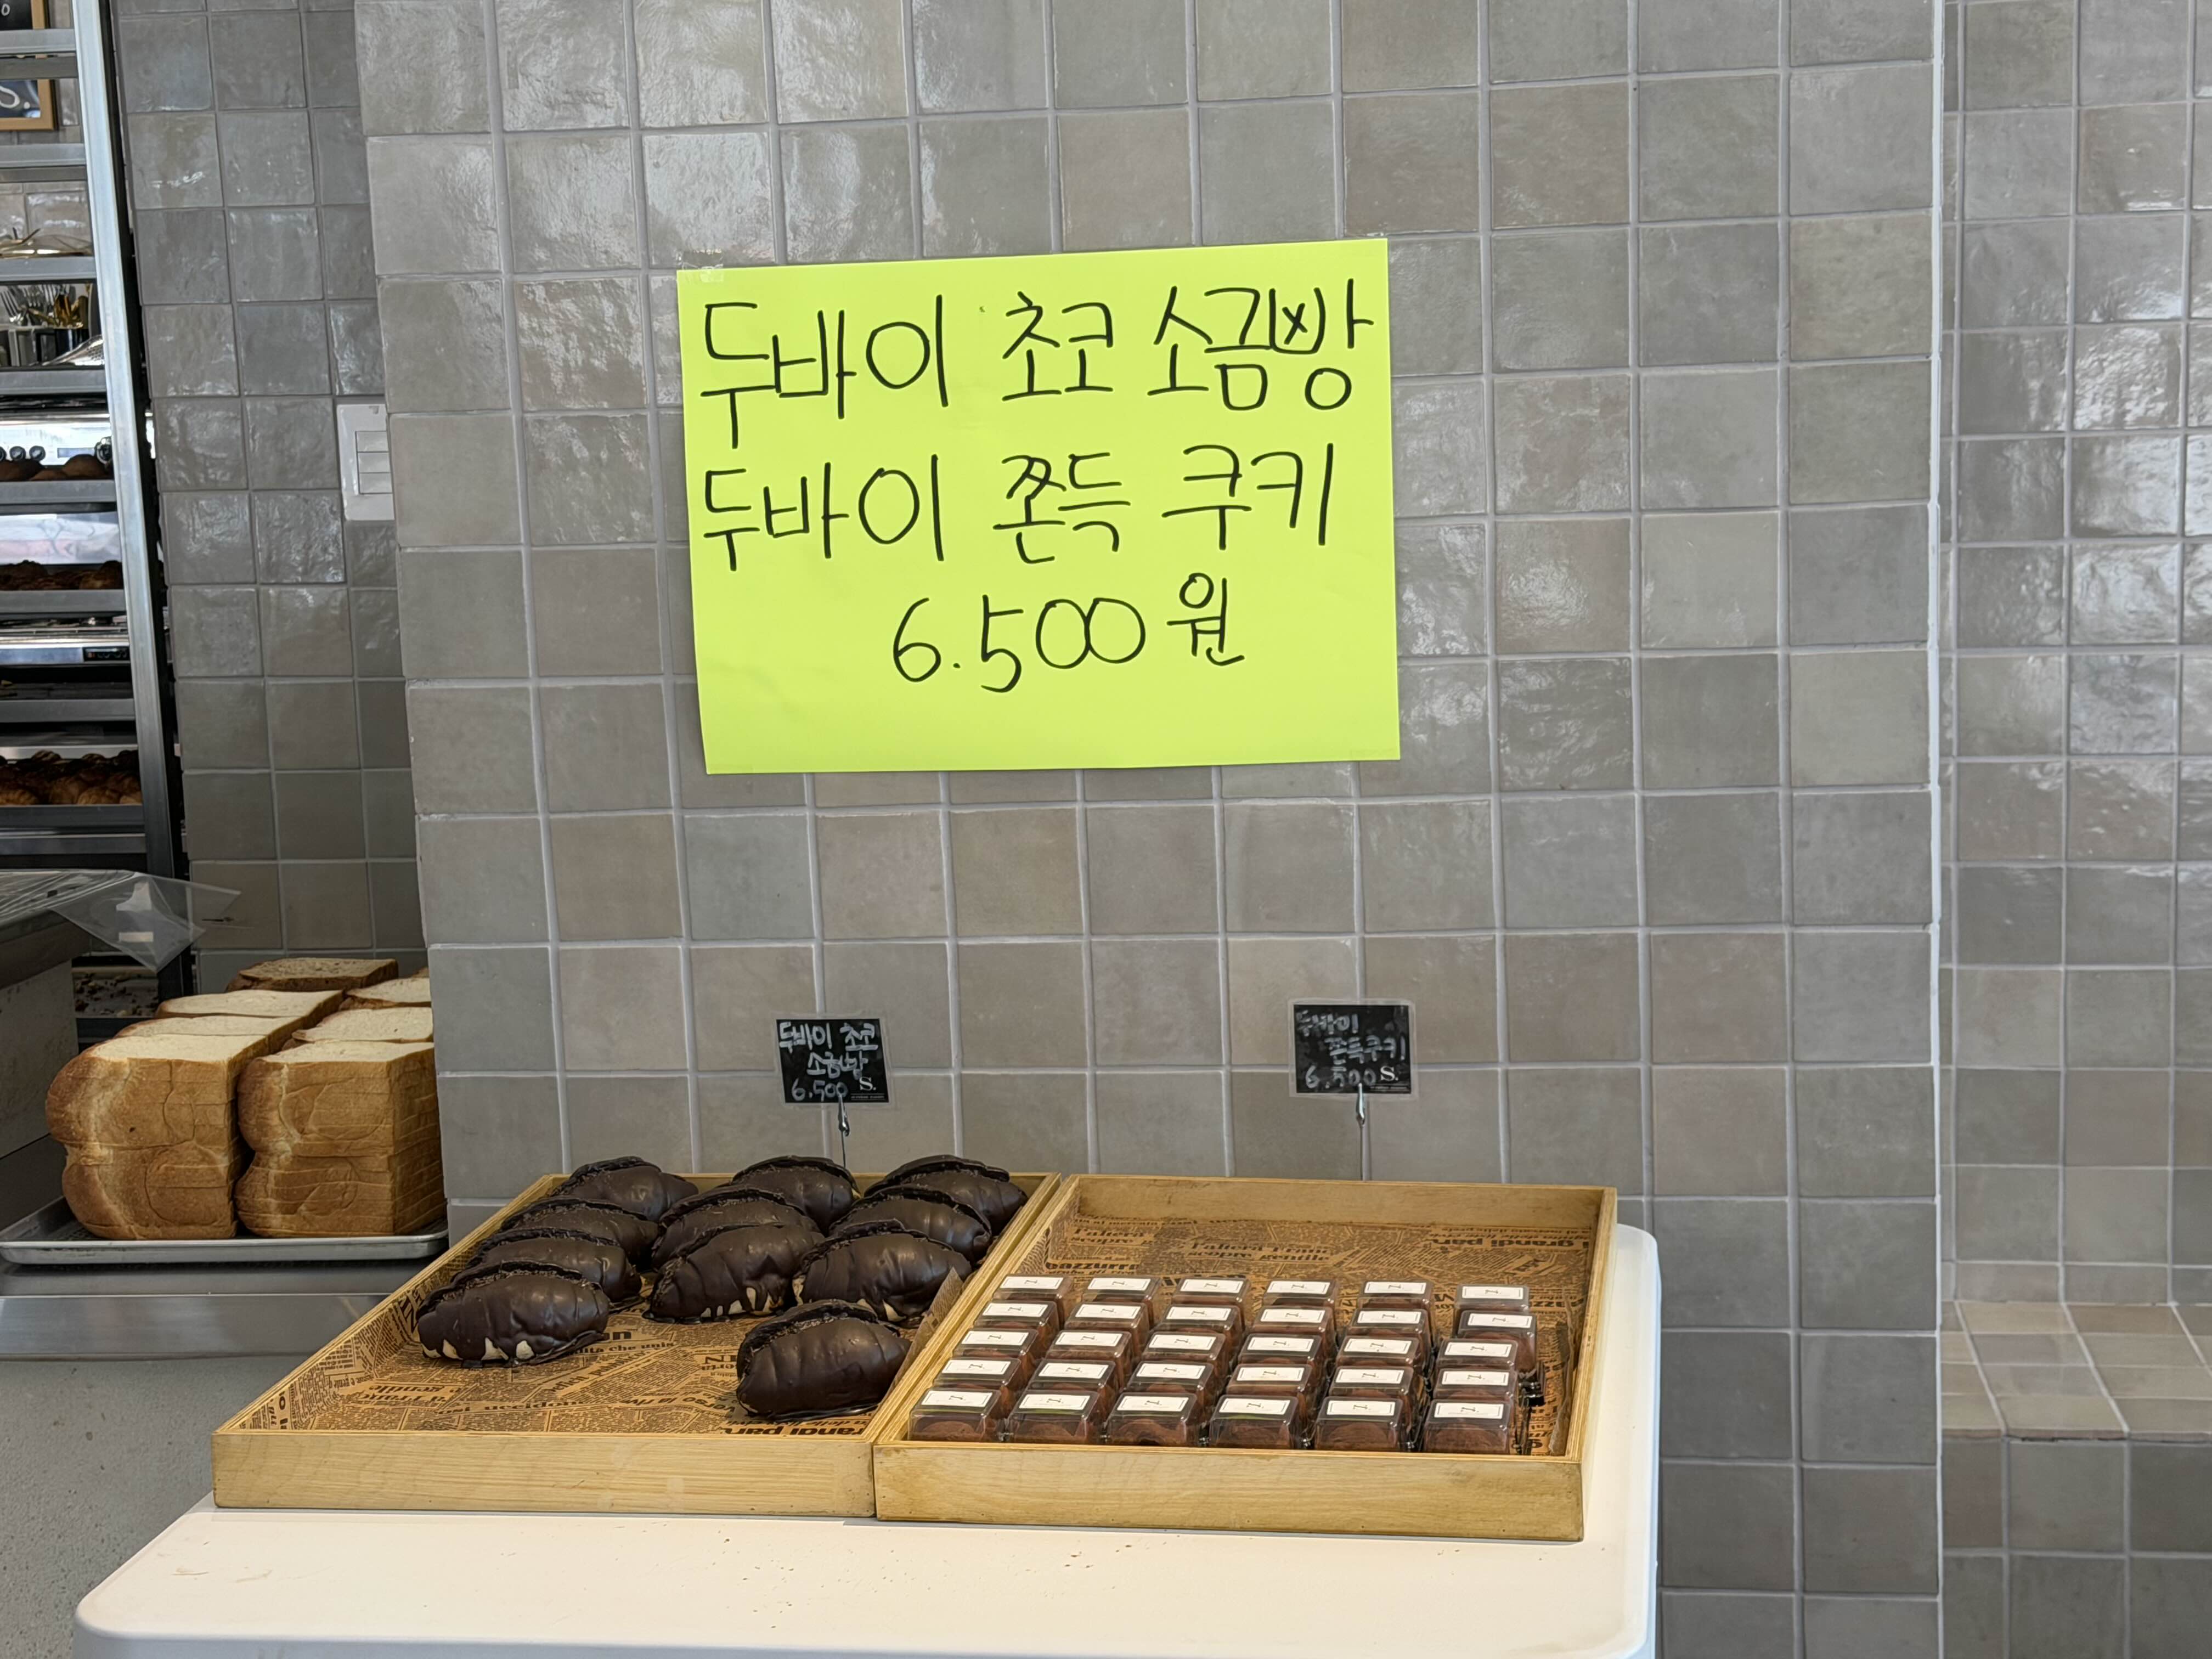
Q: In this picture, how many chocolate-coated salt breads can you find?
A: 11